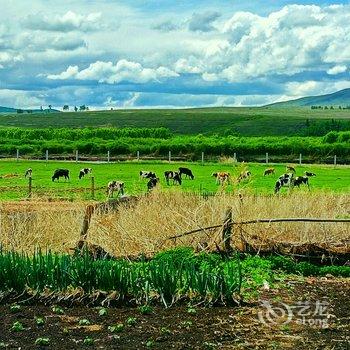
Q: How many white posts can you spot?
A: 11